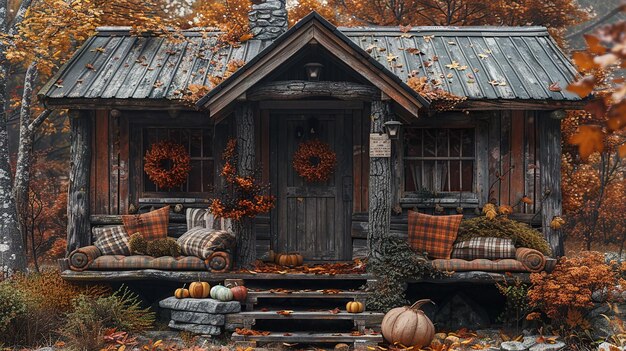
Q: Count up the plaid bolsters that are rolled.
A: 3